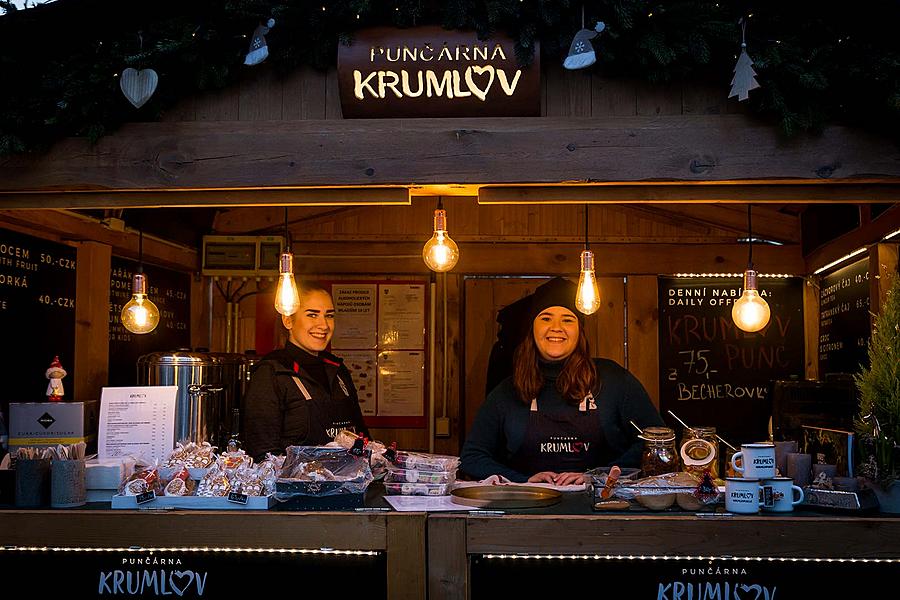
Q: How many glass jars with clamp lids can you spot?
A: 2